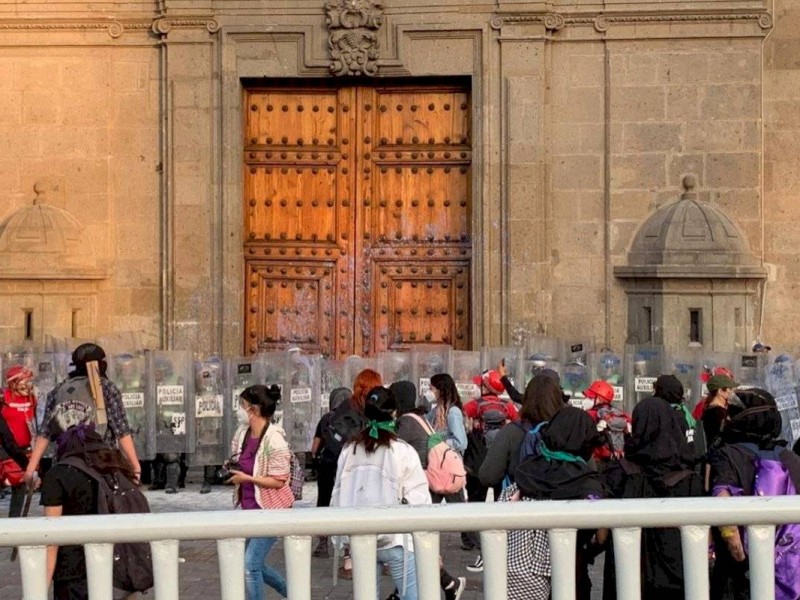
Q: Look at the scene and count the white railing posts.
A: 12